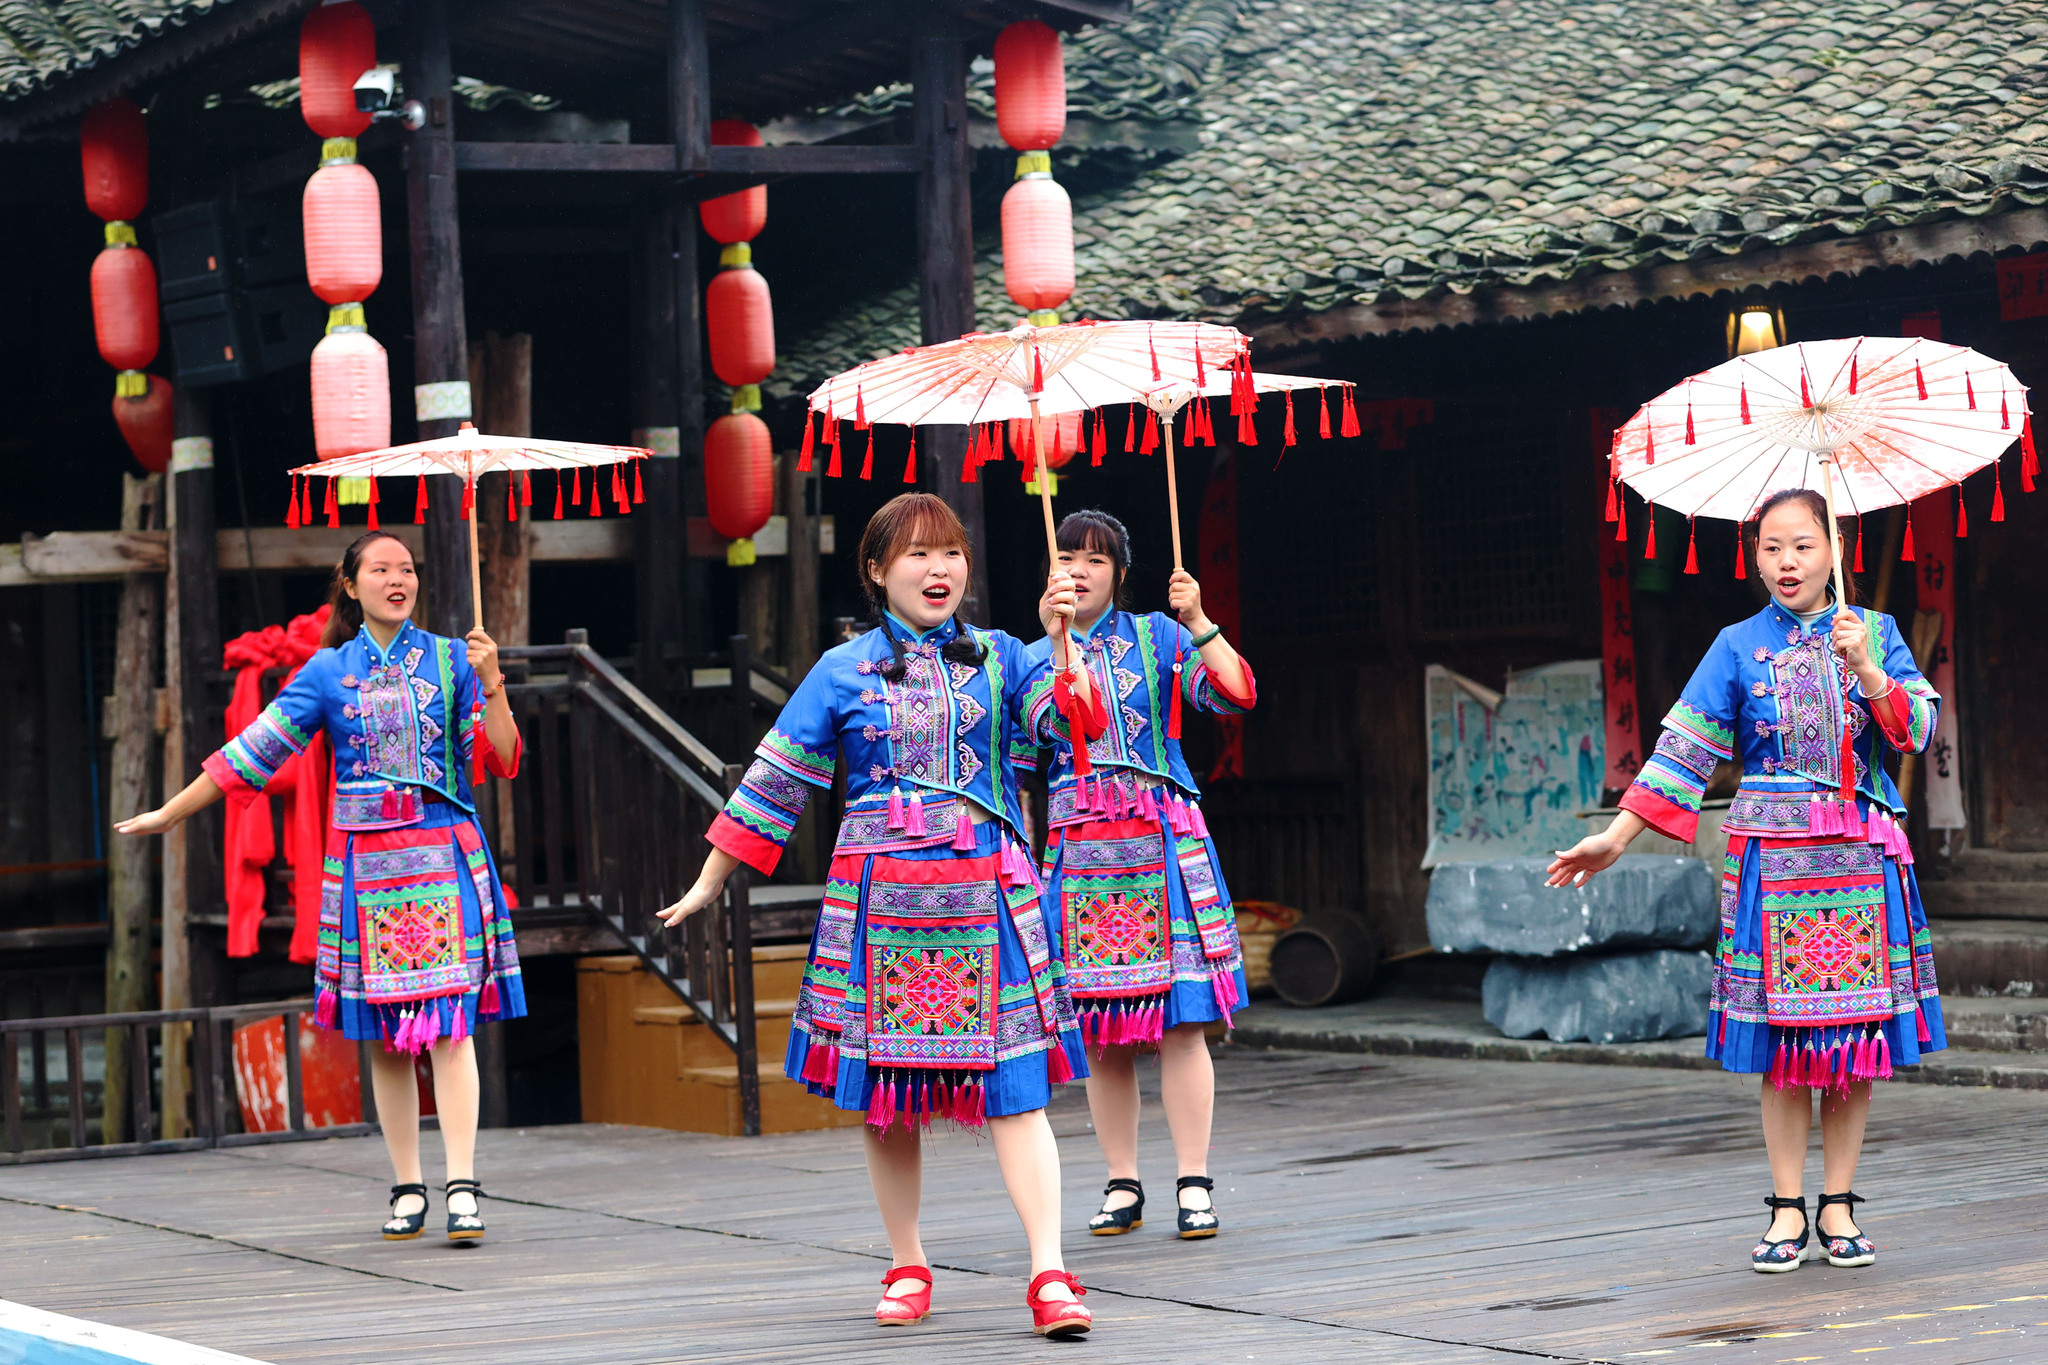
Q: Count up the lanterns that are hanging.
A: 12